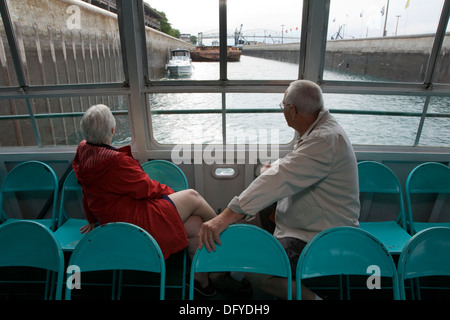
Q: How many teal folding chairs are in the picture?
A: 10